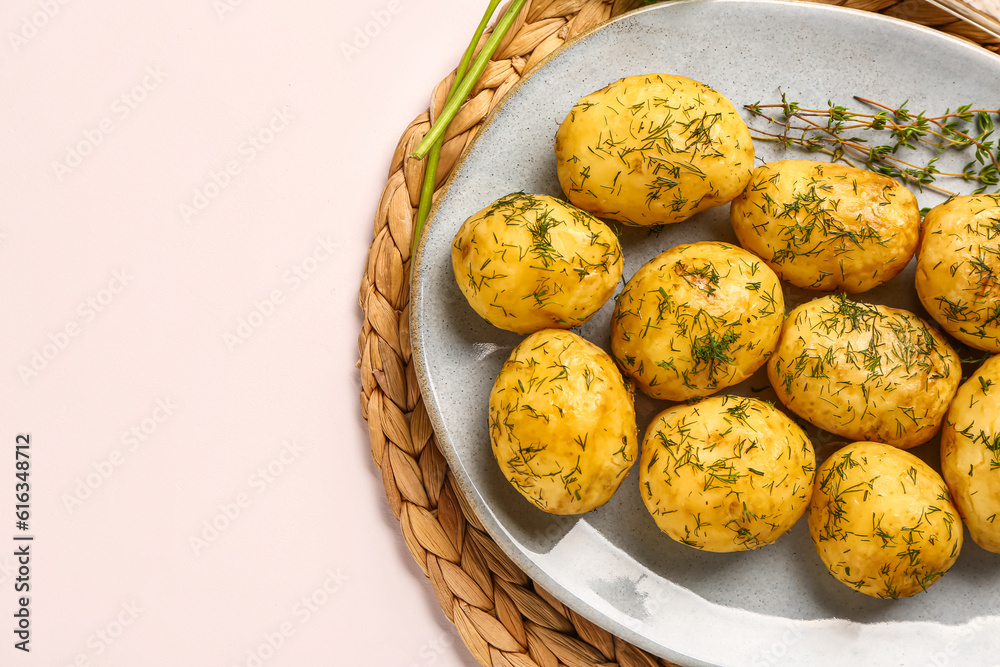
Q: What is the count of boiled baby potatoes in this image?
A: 10